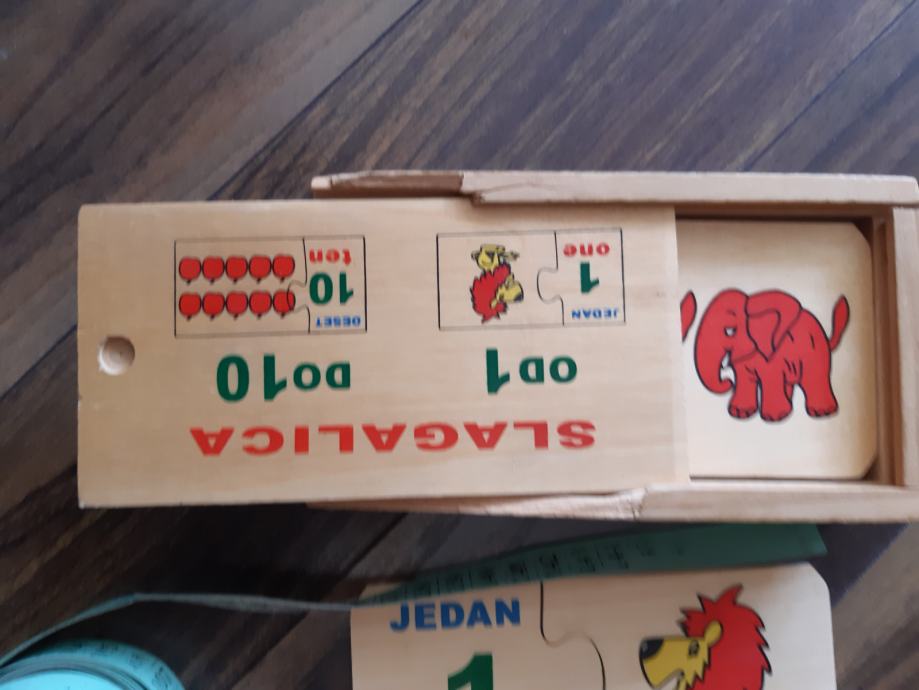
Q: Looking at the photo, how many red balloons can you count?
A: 10